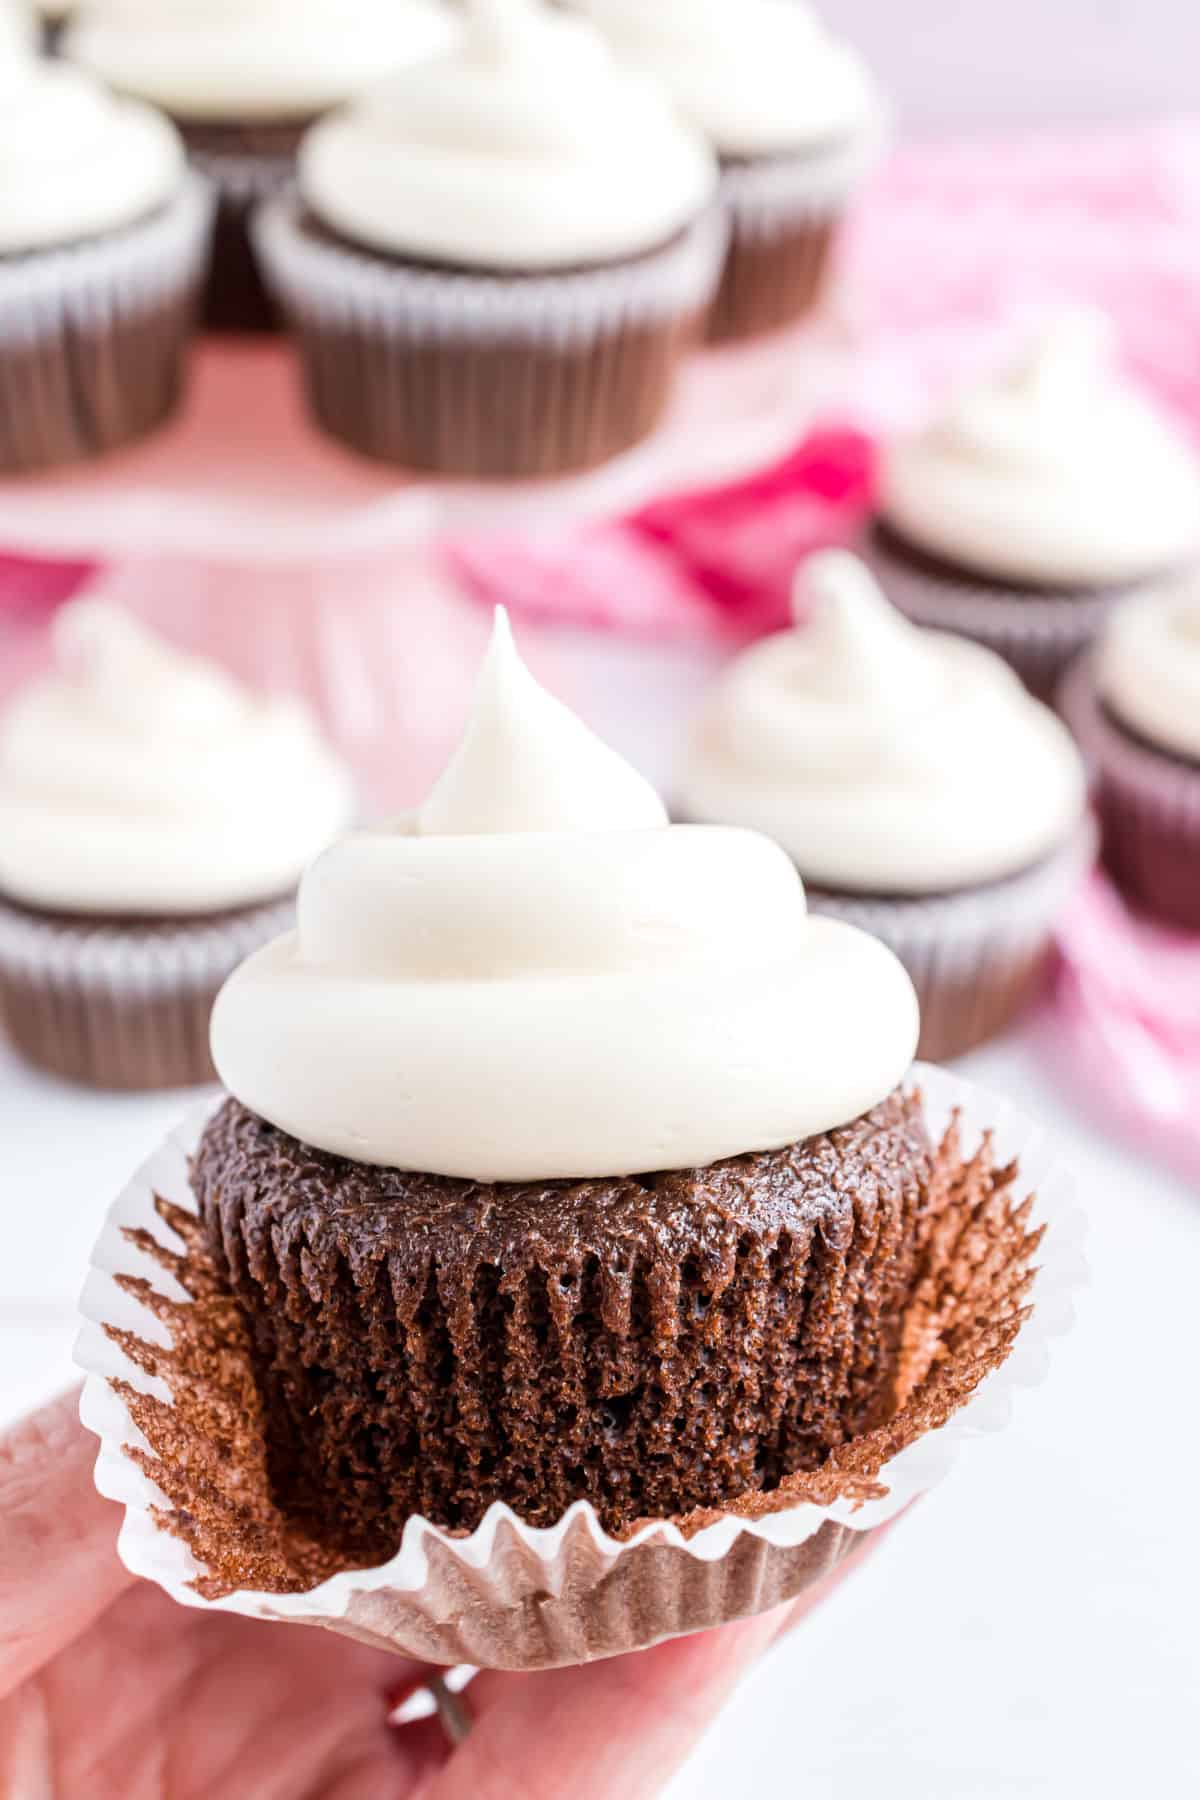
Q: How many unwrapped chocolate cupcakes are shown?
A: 1